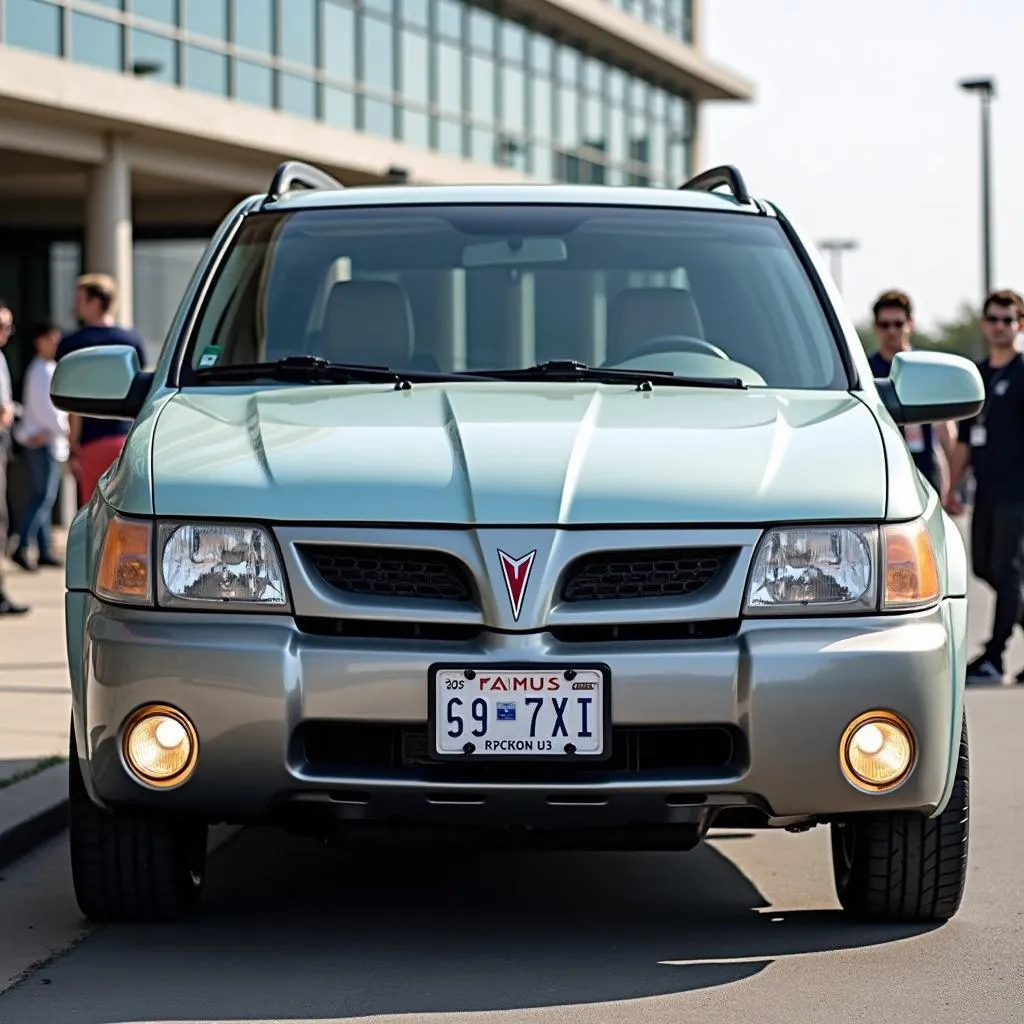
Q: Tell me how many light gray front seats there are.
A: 2